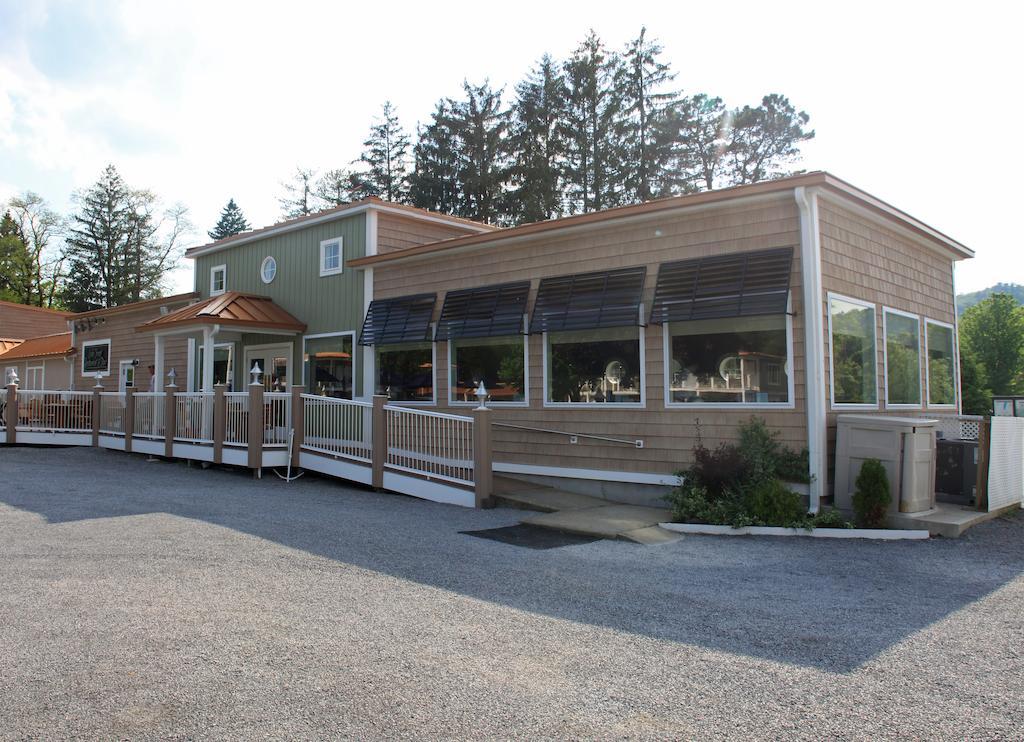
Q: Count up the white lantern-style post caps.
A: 5